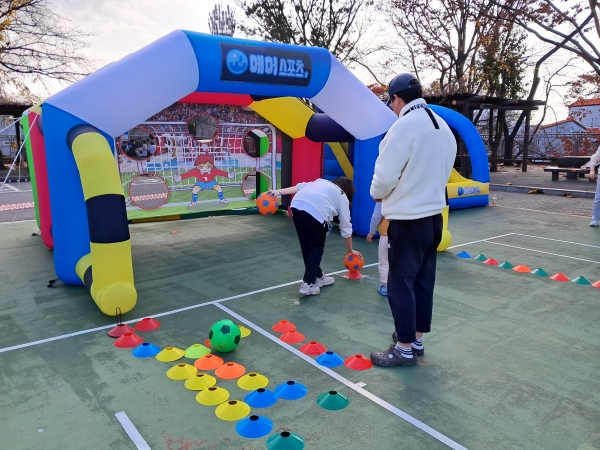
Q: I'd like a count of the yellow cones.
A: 7